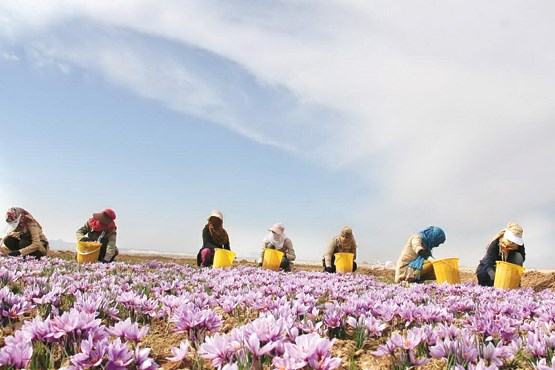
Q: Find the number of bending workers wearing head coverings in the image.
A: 7